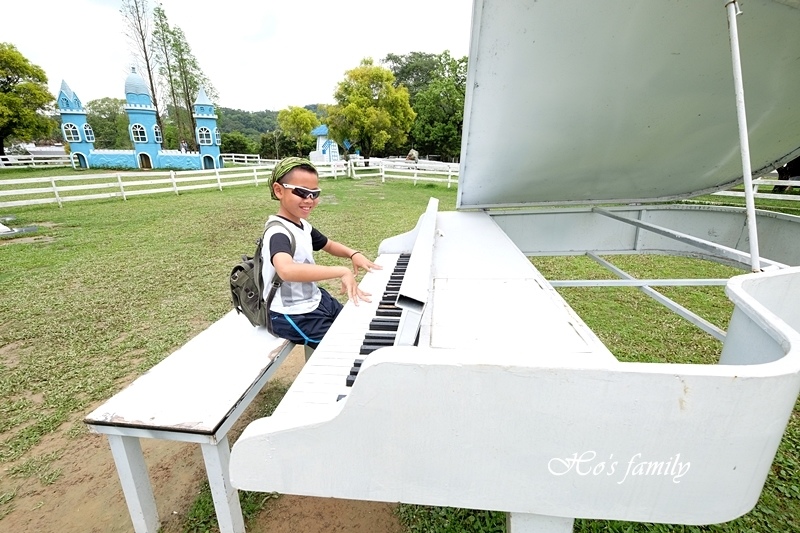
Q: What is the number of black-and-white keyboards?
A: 1